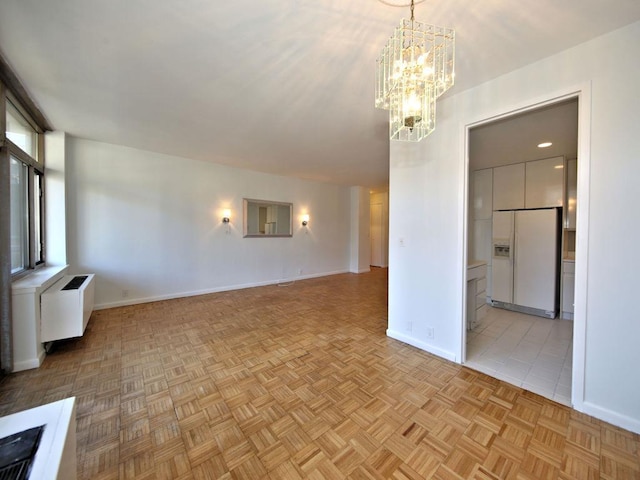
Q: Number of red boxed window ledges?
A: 0